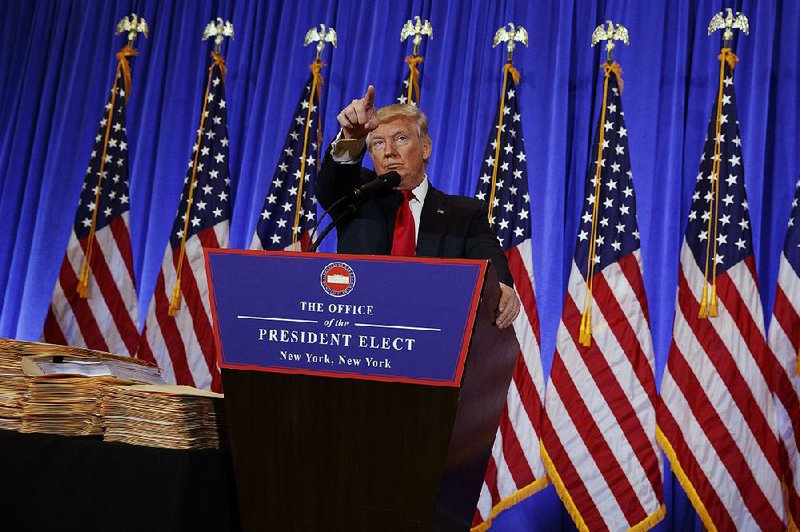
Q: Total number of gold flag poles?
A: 7